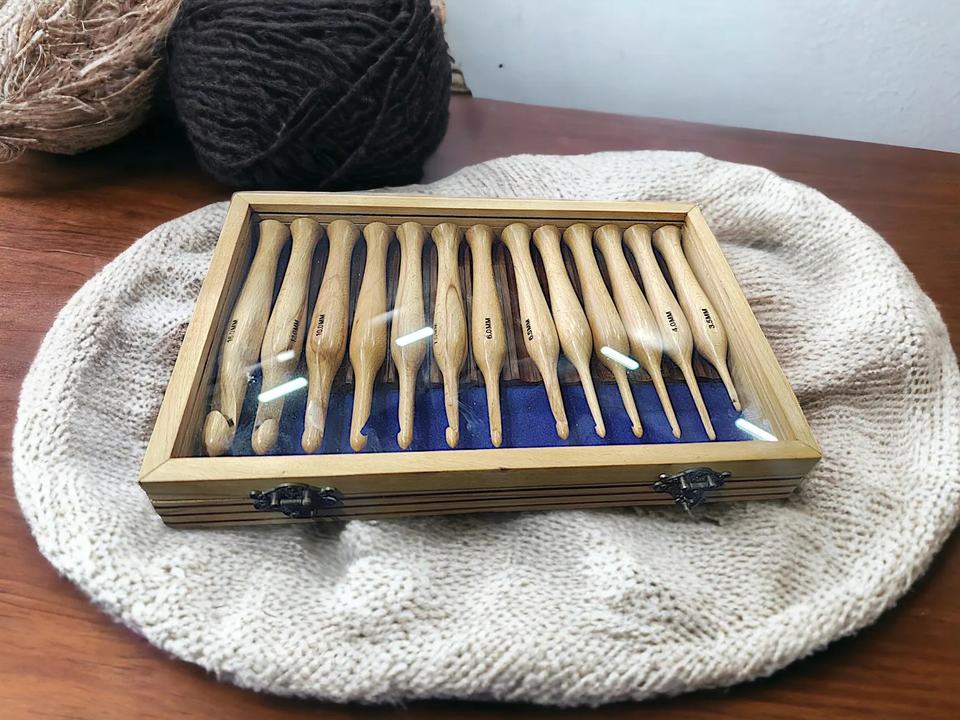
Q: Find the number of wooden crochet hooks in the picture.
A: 13